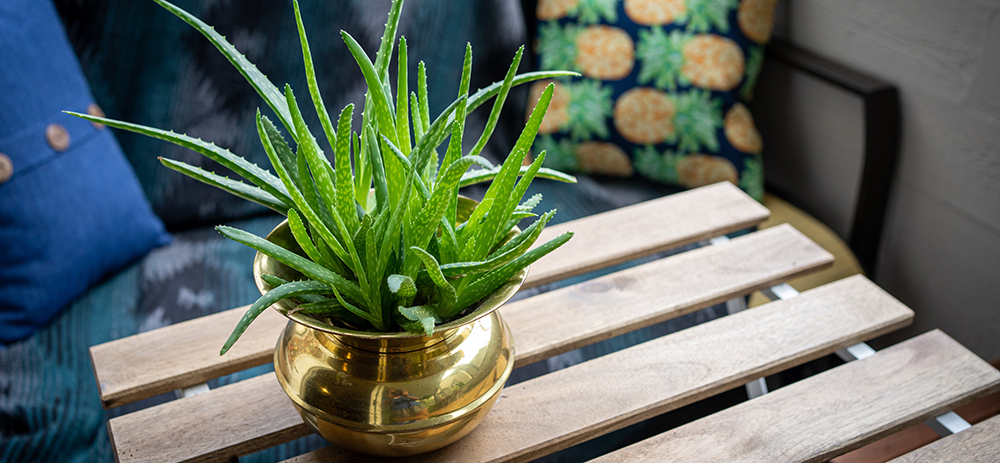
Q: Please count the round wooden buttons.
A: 3